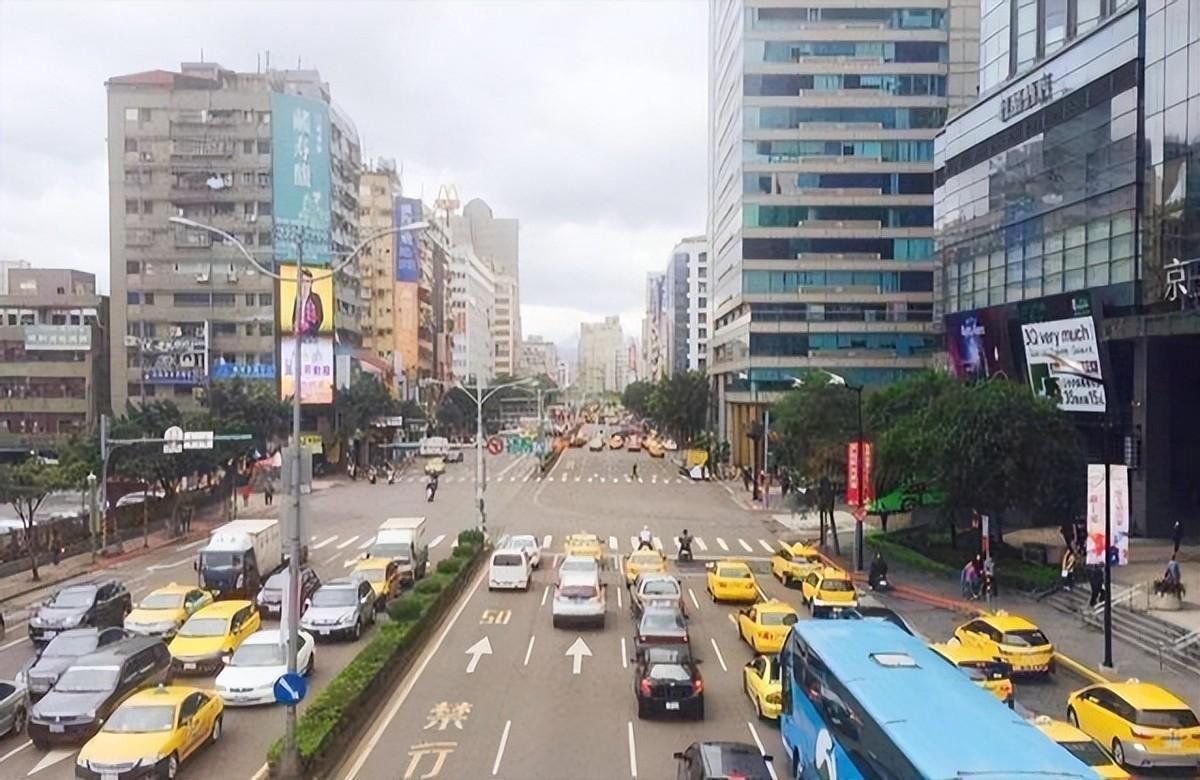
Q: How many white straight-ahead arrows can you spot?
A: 2